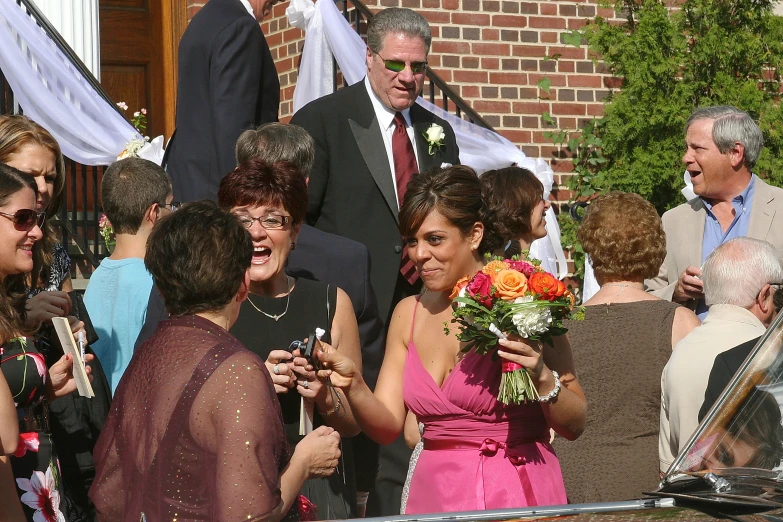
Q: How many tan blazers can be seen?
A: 1